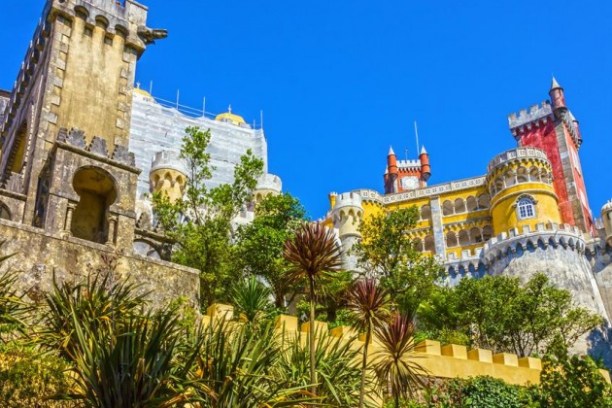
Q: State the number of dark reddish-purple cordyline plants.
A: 3